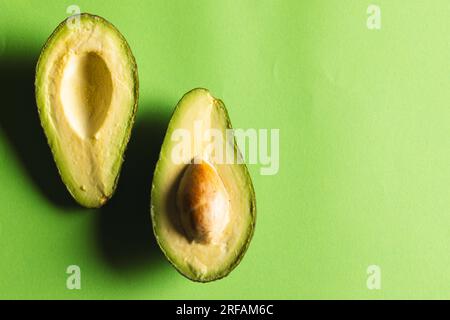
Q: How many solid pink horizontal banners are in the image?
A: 0